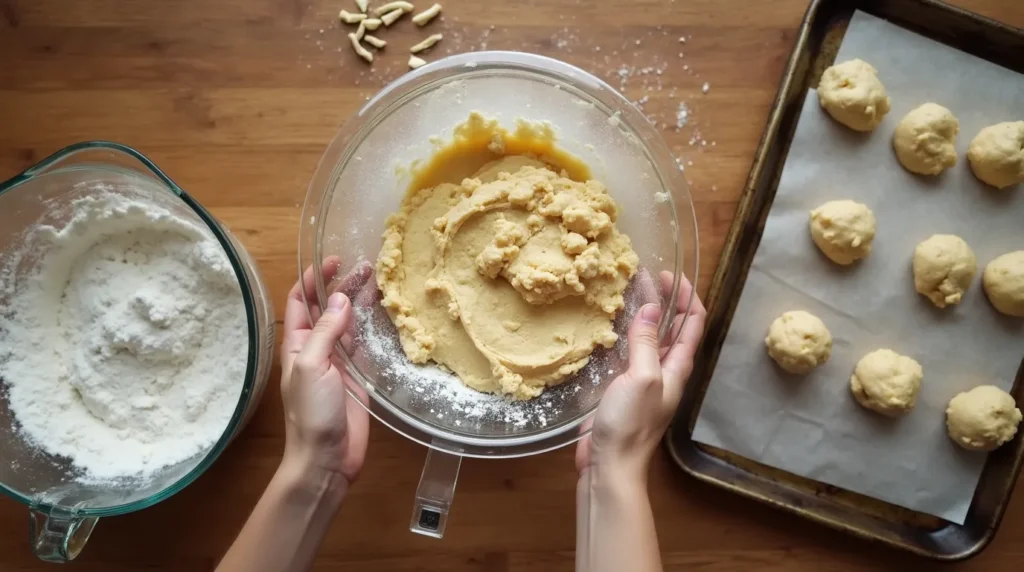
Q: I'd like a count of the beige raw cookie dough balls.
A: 9